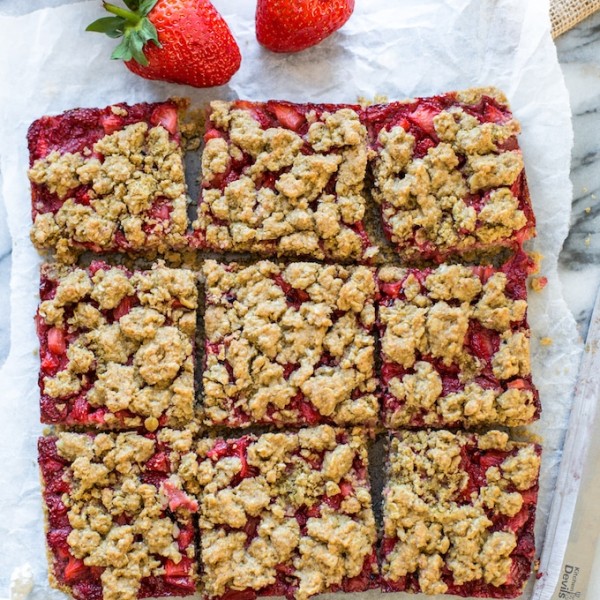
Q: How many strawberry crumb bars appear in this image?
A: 9